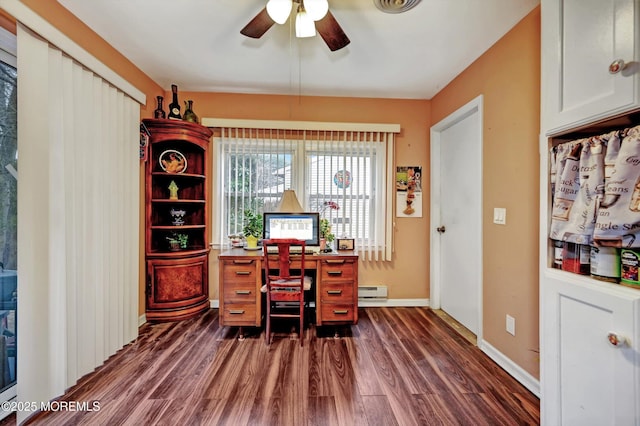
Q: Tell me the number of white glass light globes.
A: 3